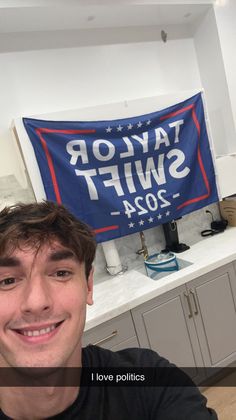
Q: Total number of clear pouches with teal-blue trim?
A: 1